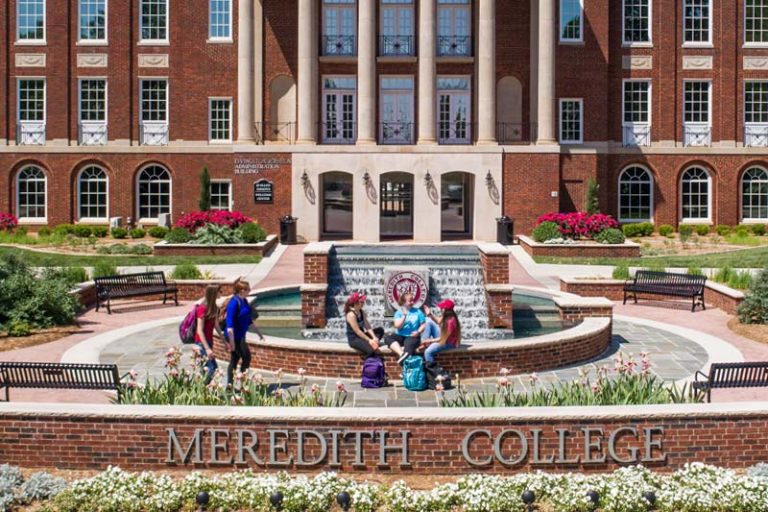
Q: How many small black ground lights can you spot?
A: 6